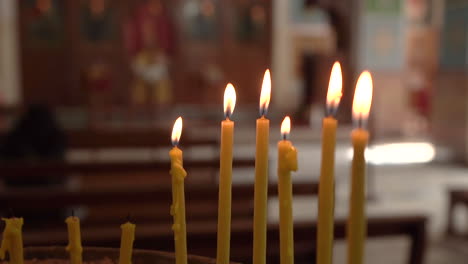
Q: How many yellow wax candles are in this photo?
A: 9